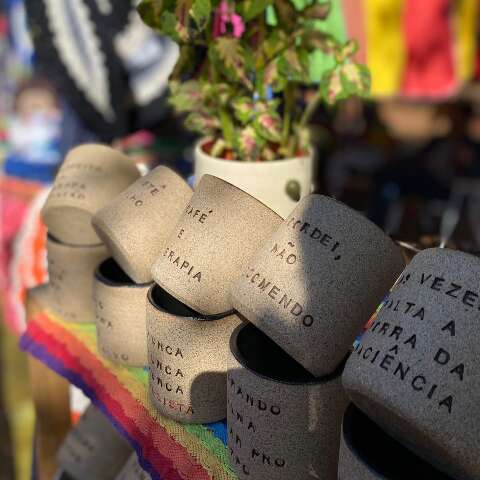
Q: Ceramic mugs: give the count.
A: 12